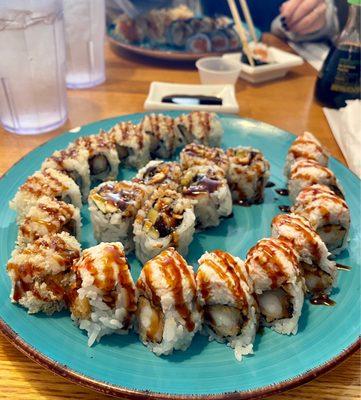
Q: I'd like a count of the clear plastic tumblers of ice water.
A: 2